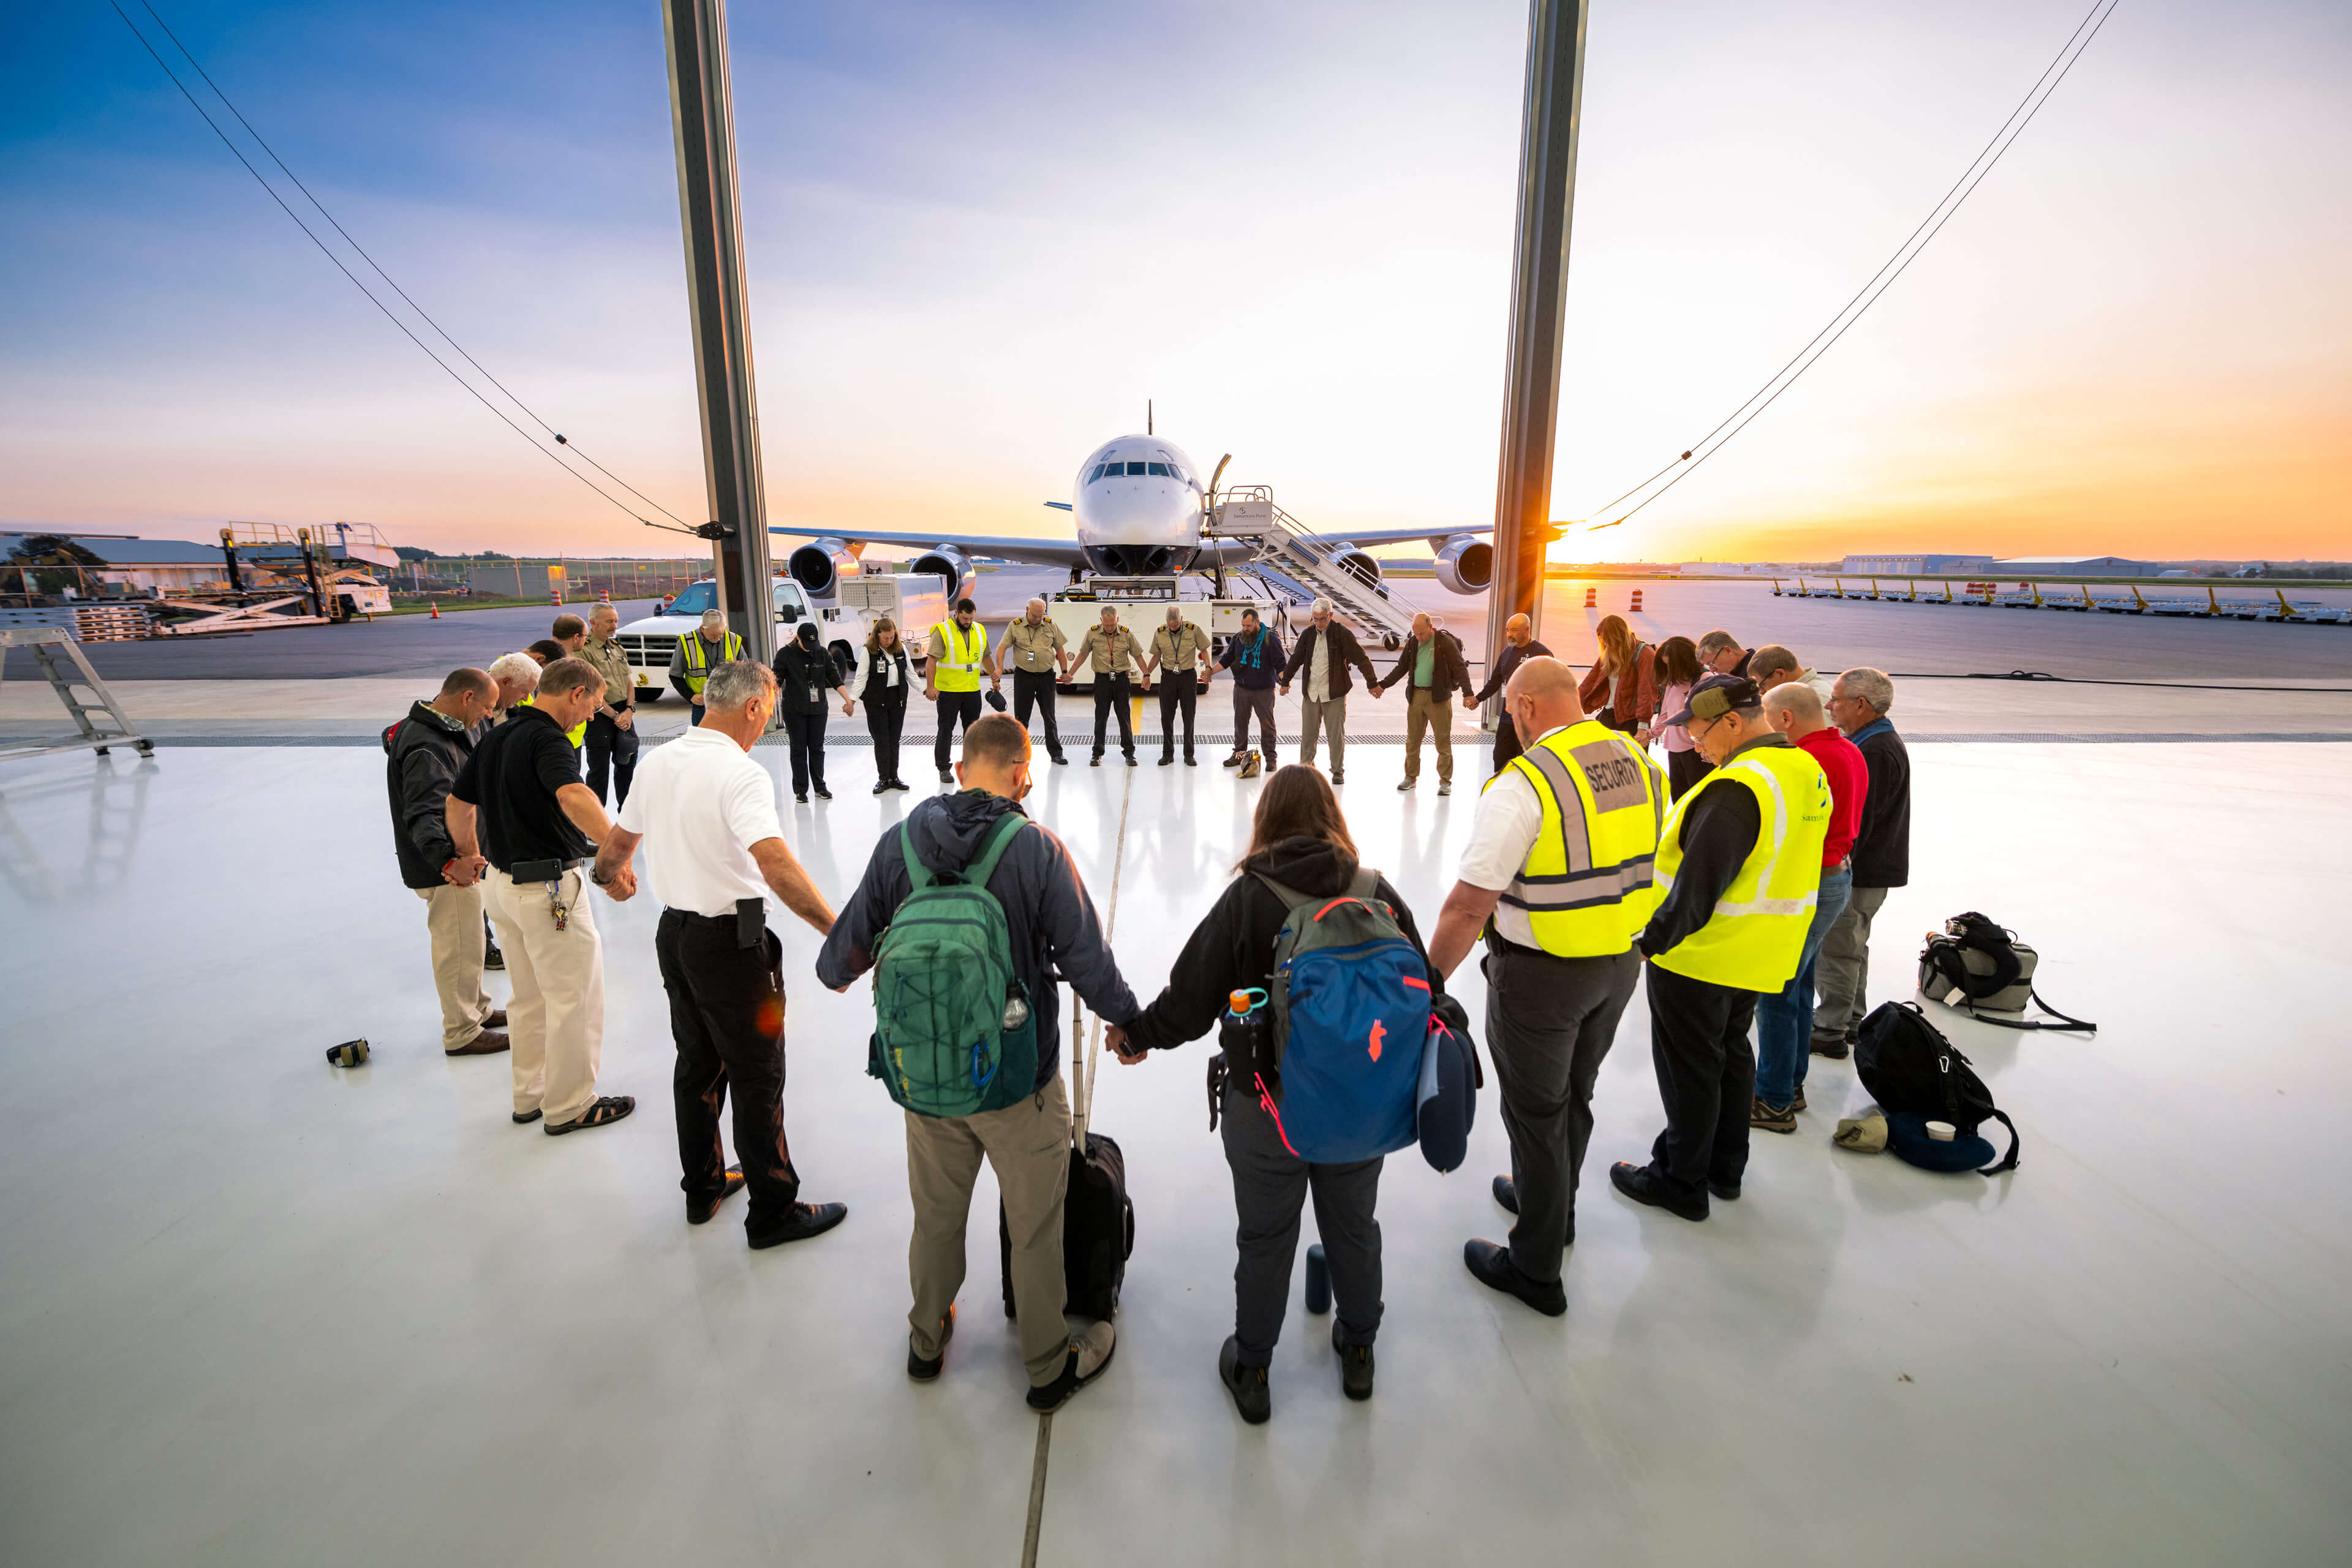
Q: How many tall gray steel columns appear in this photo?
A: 2